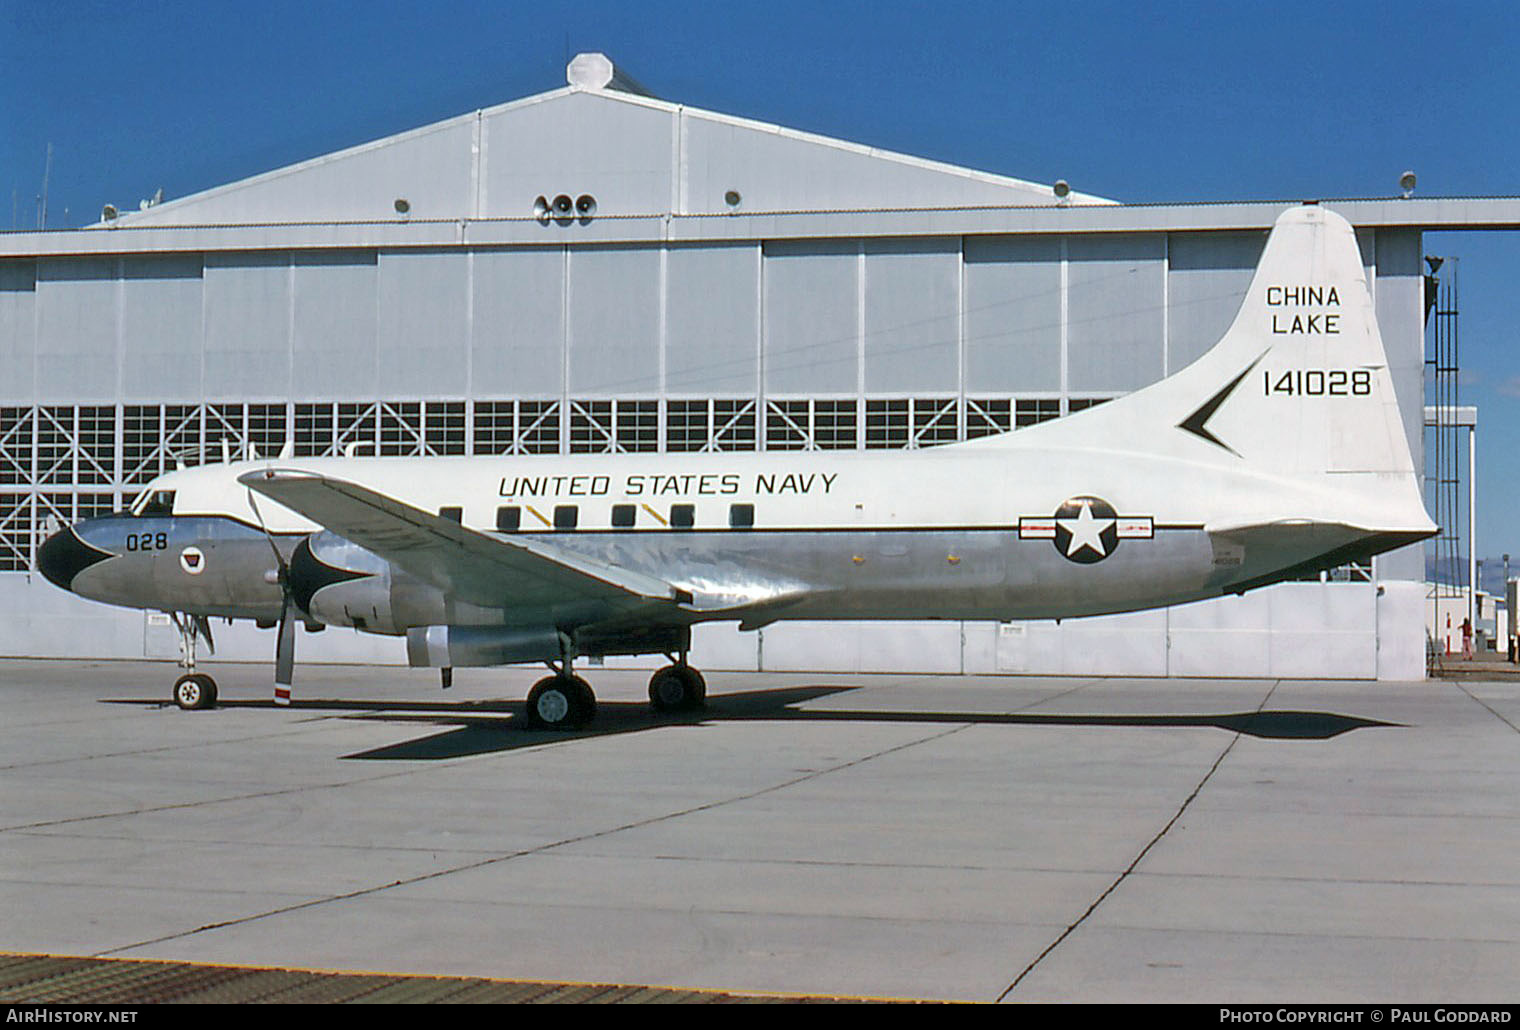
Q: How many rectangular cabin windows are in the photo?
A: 6